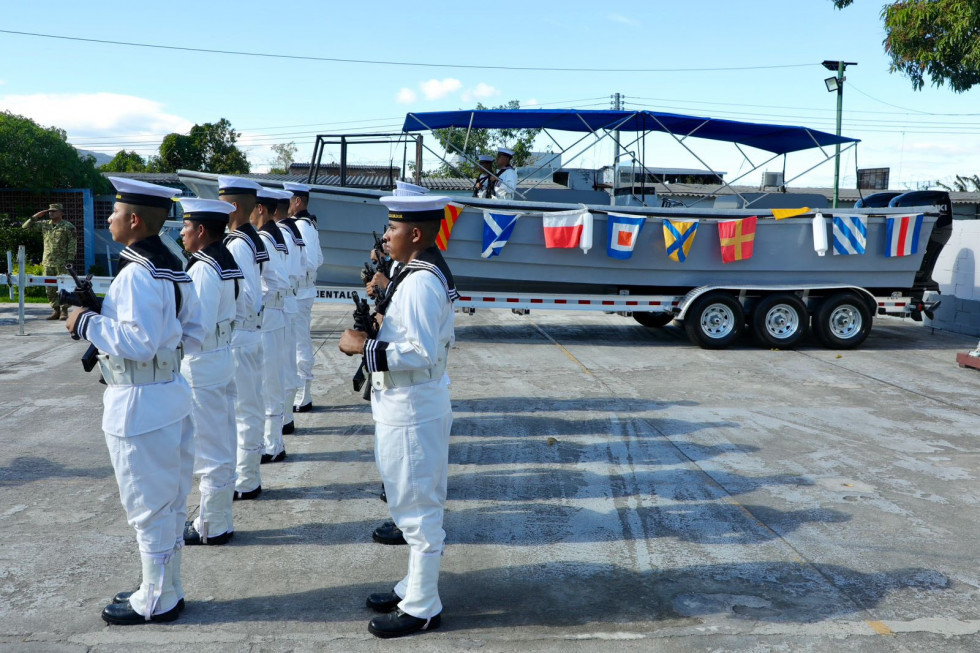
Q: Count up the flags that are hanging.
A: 9